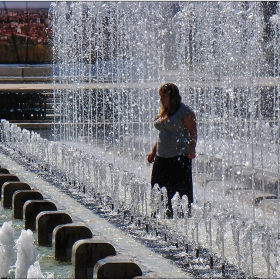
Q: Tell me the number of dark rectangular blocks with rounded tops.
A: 9